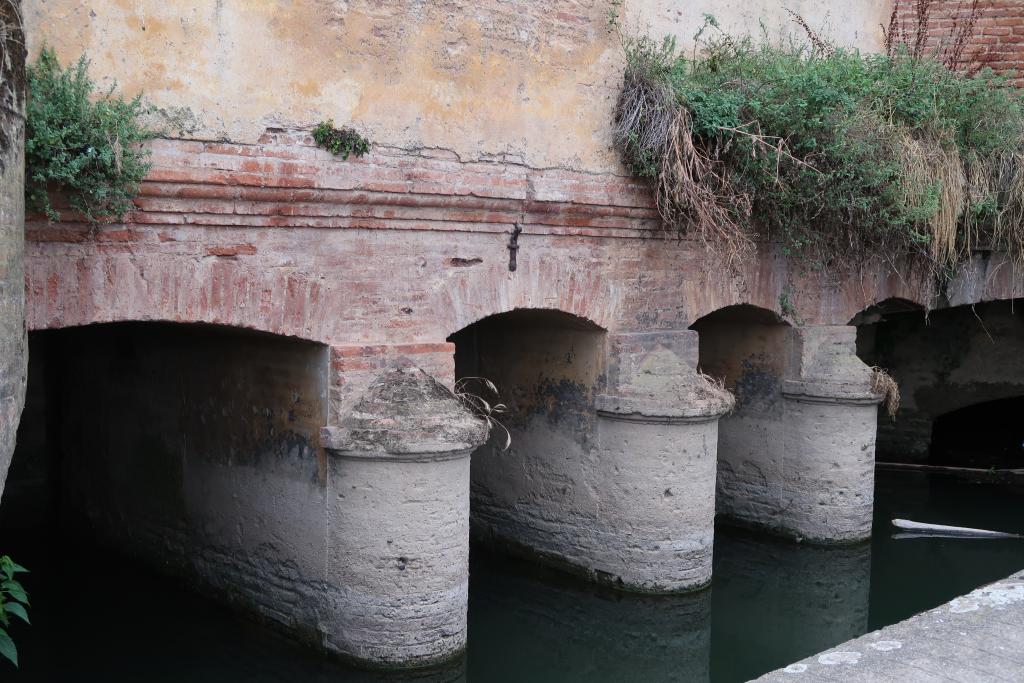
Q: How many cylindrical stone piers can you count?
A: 3